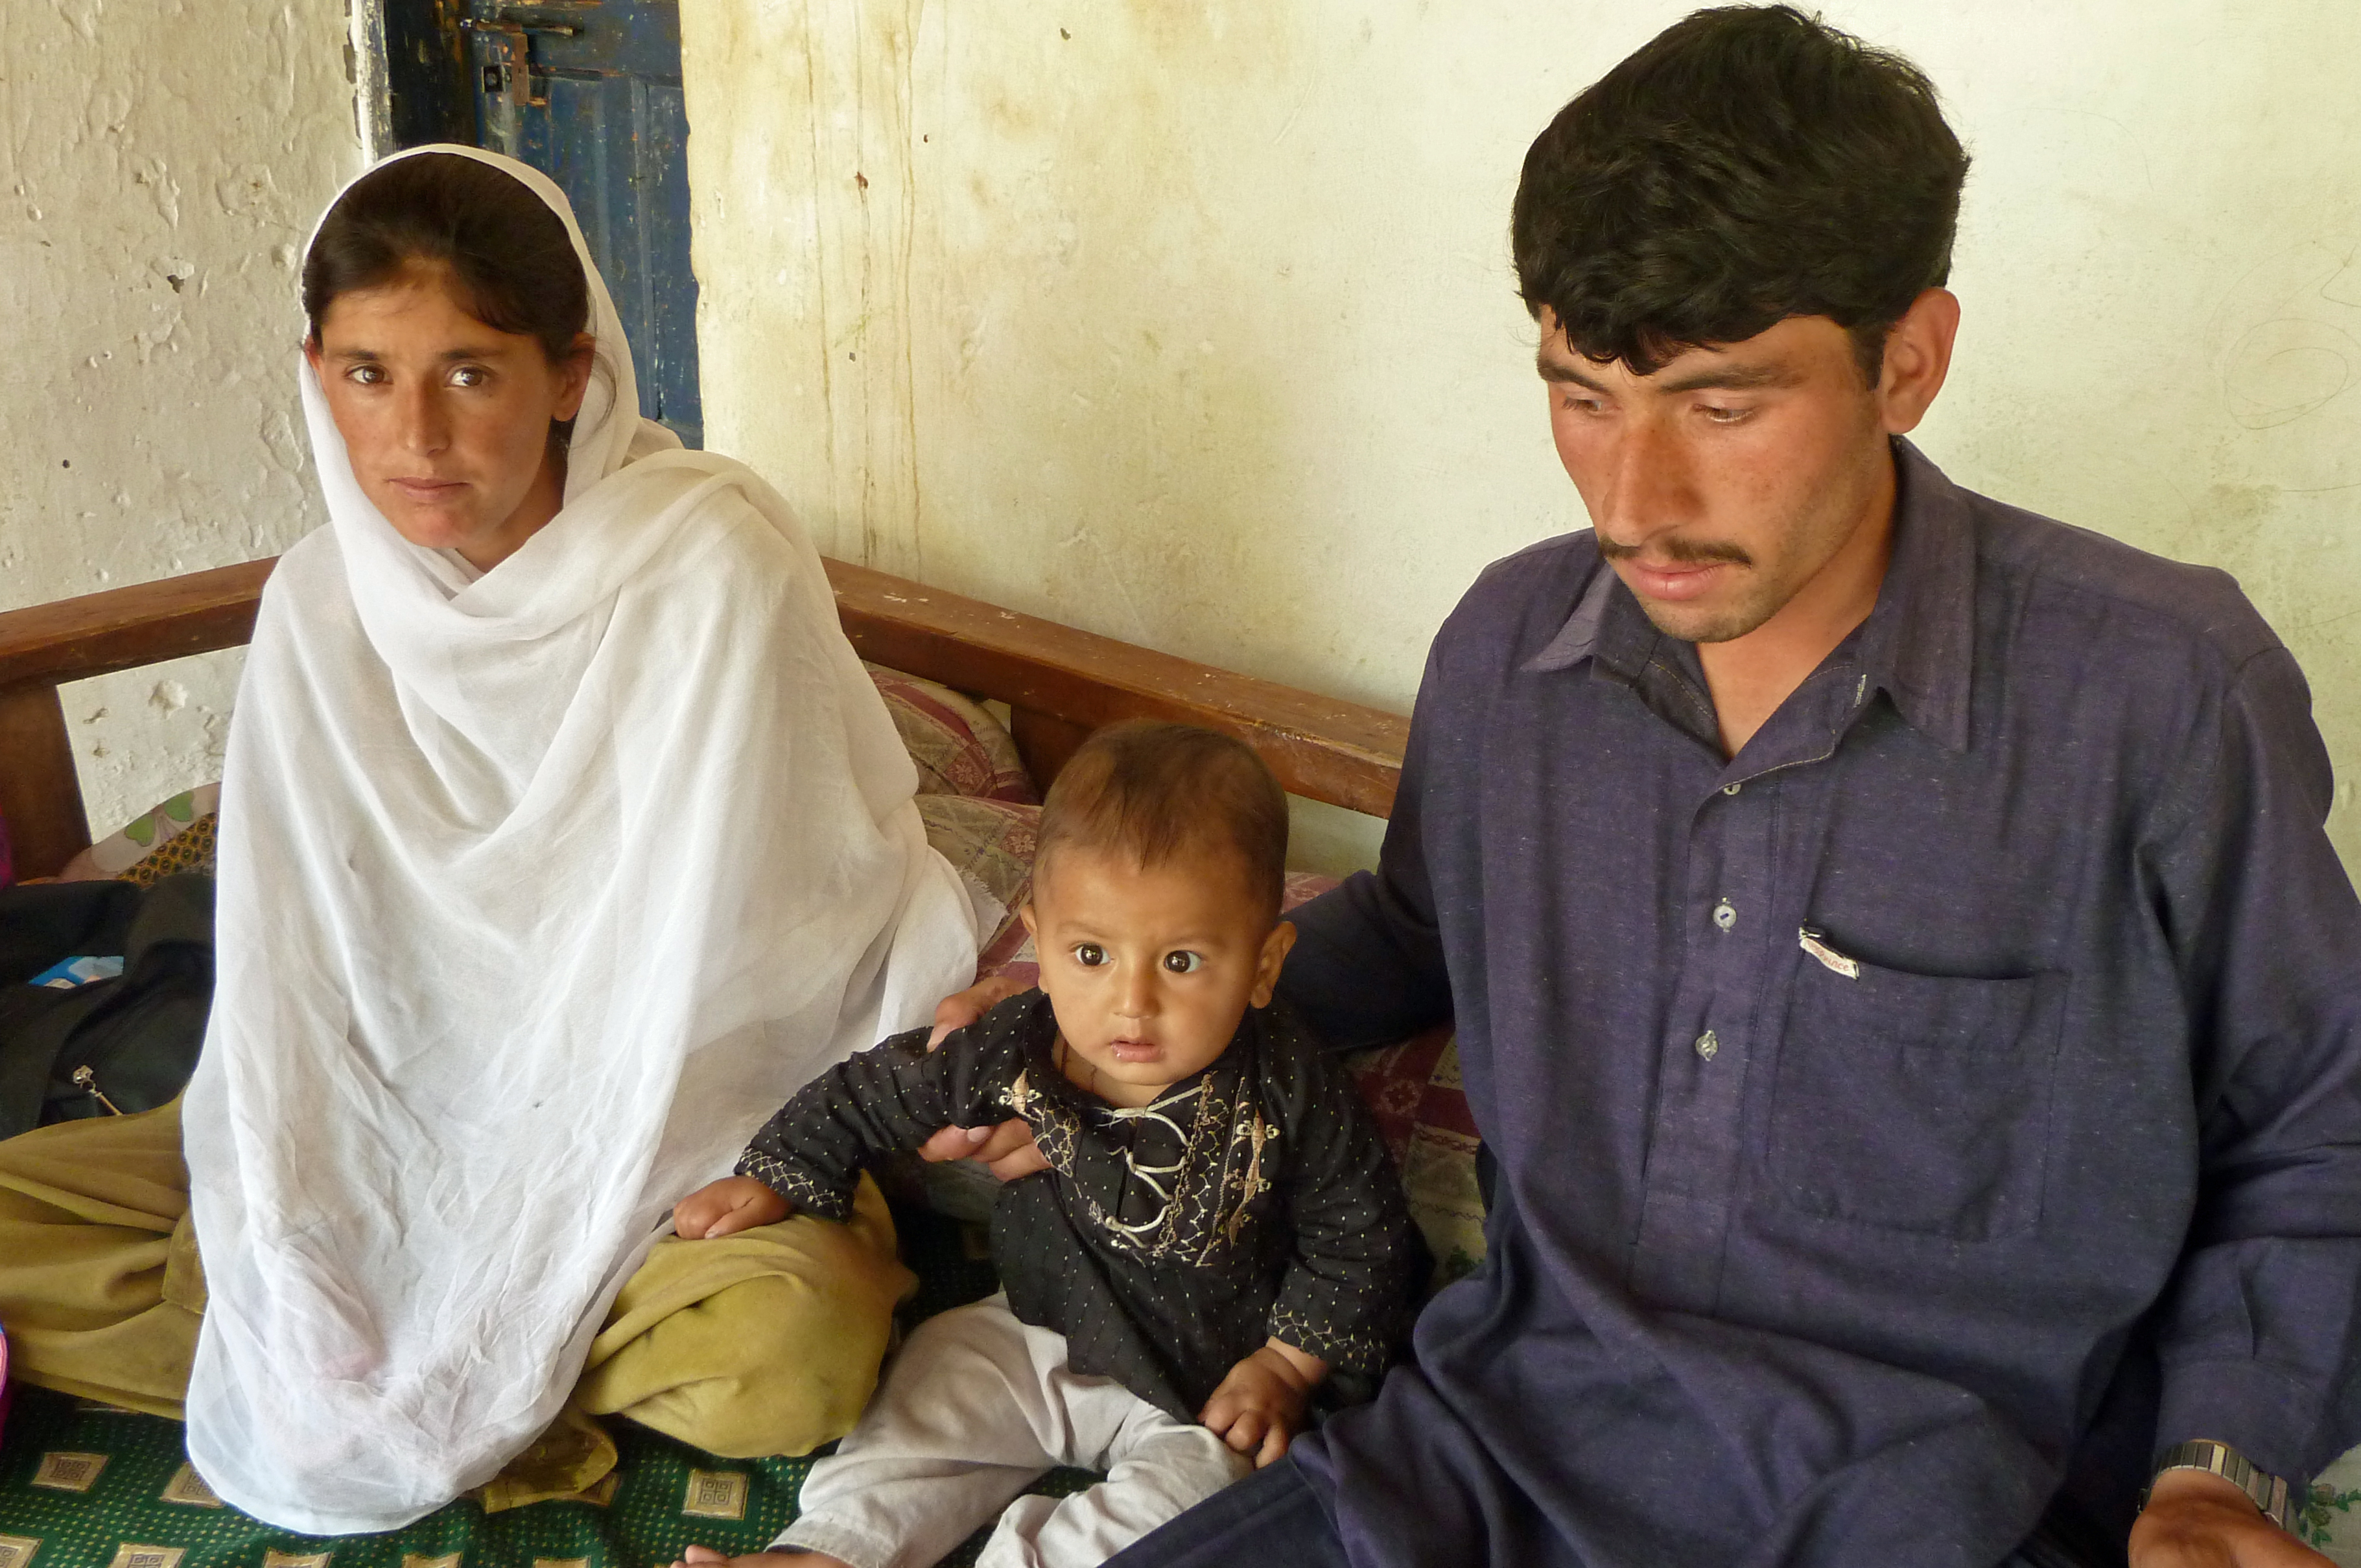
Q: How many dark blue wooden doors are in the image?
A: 1